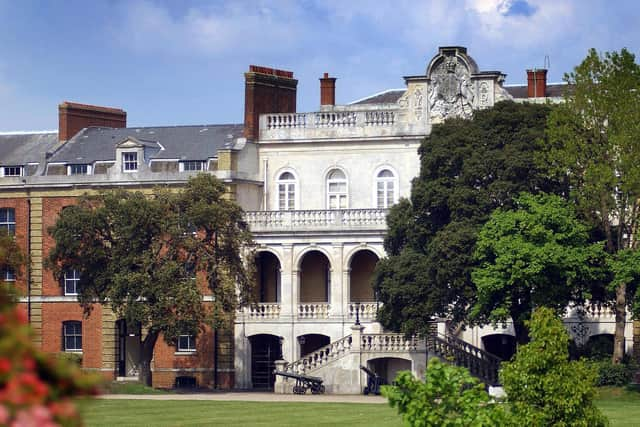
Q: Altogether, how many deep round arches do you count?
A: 3